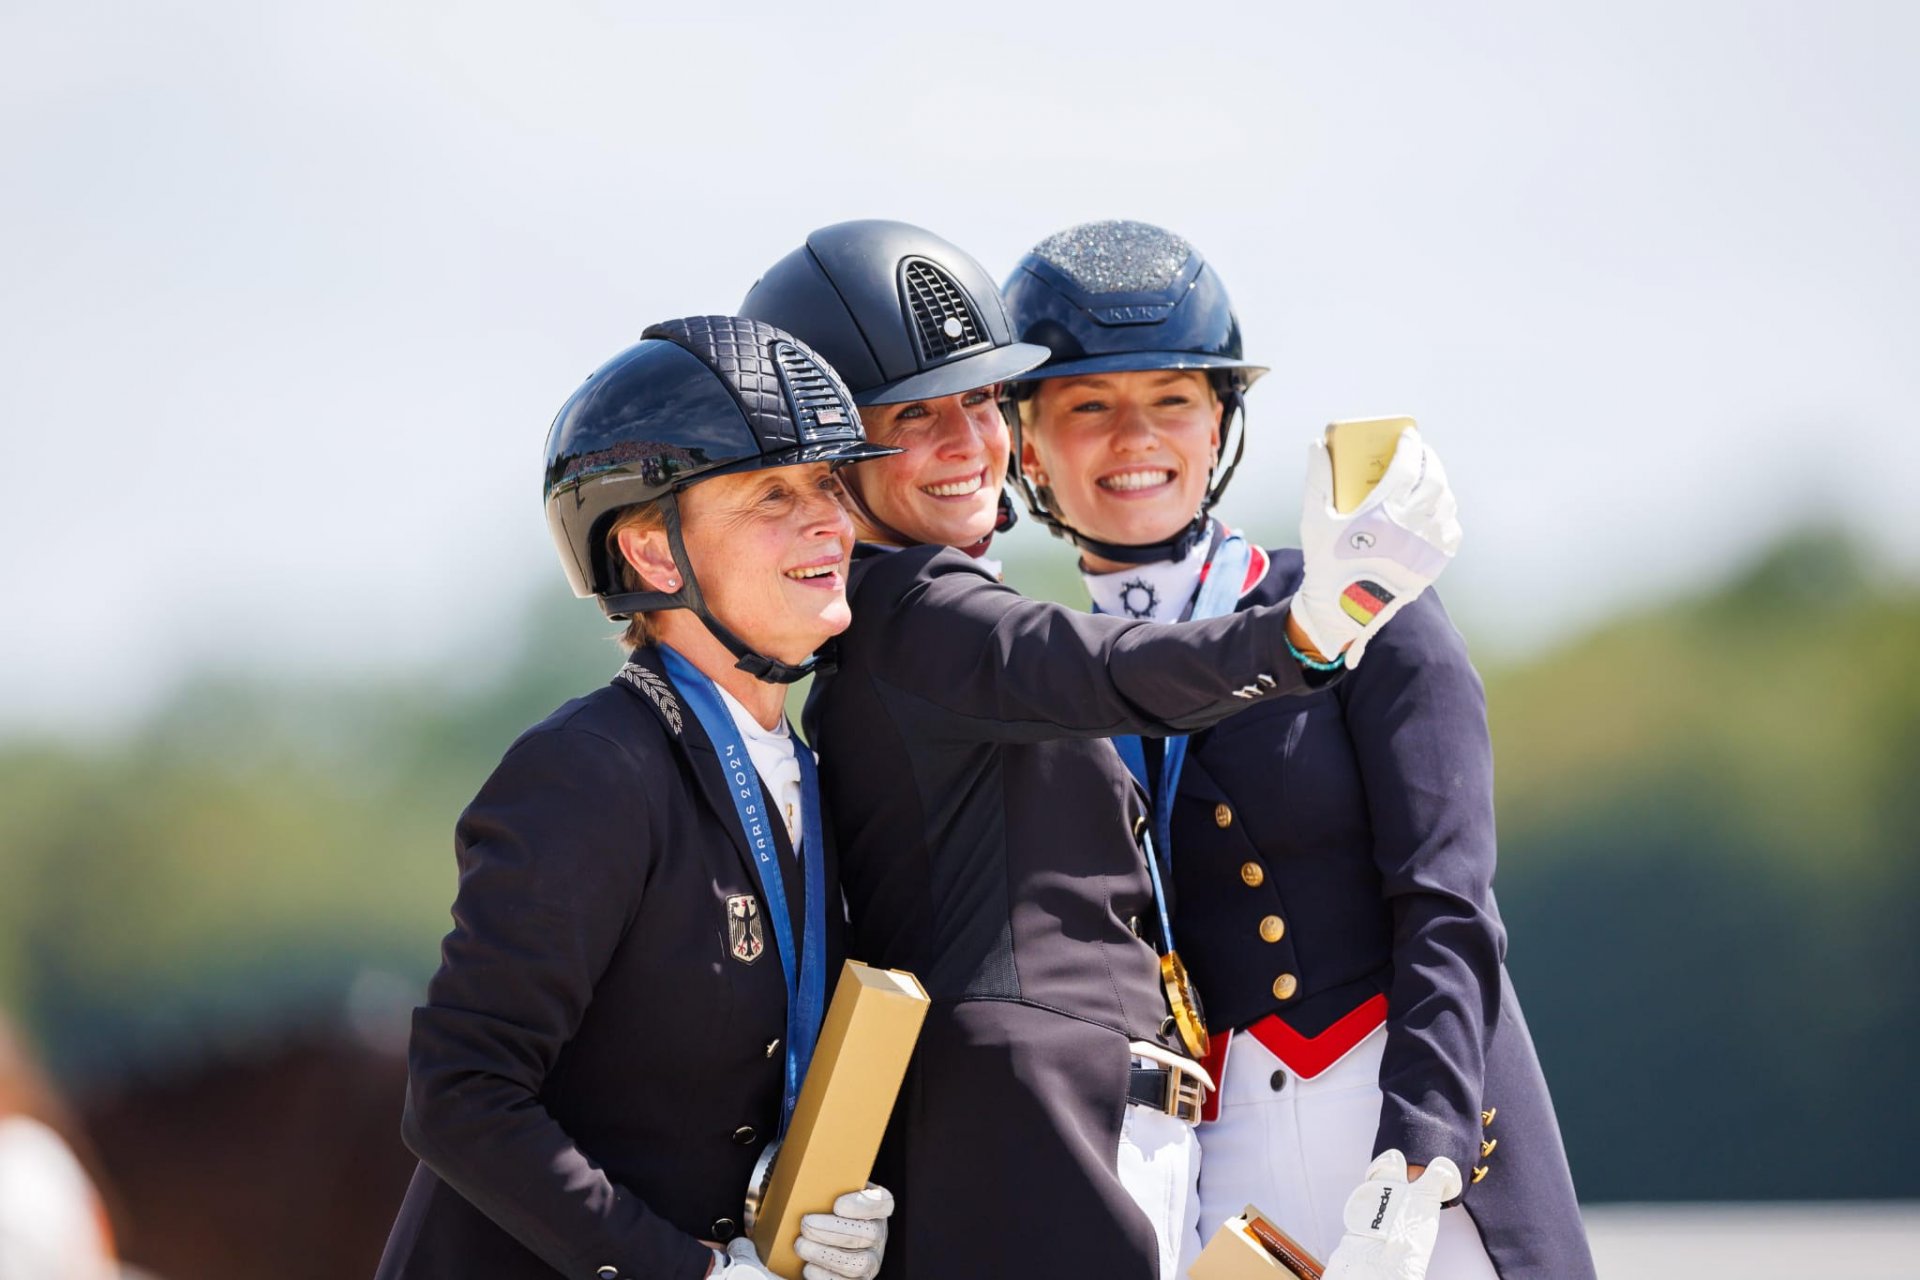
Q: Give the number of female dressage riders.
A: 3